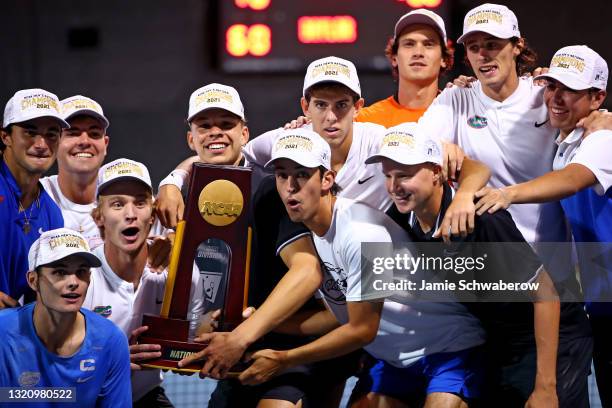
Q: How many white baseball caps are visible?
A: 11